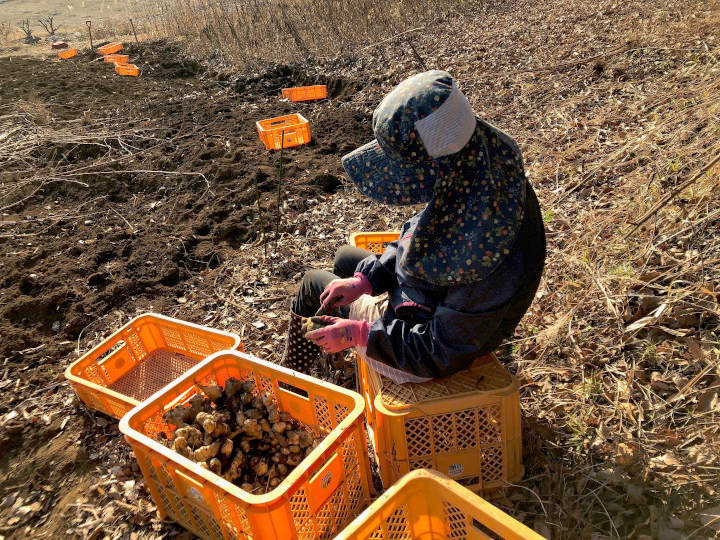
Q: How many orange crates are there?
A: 11